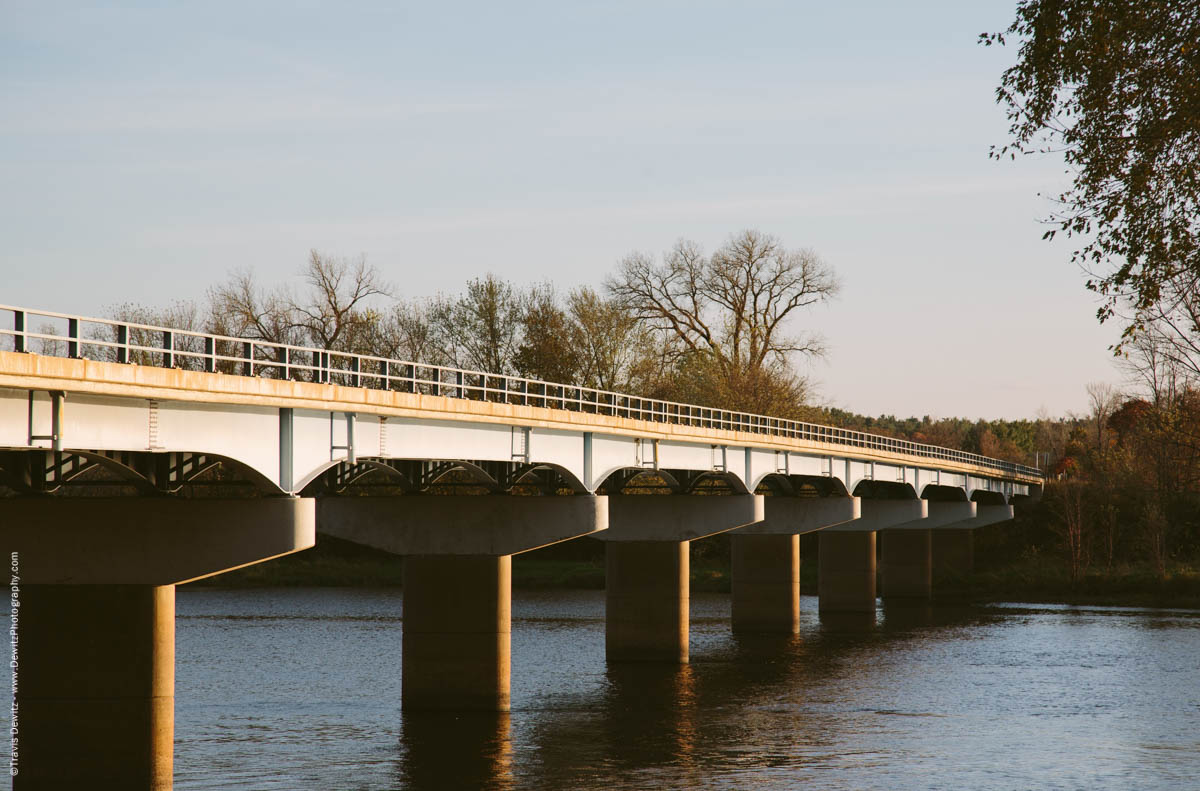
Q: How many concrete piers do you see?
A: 7